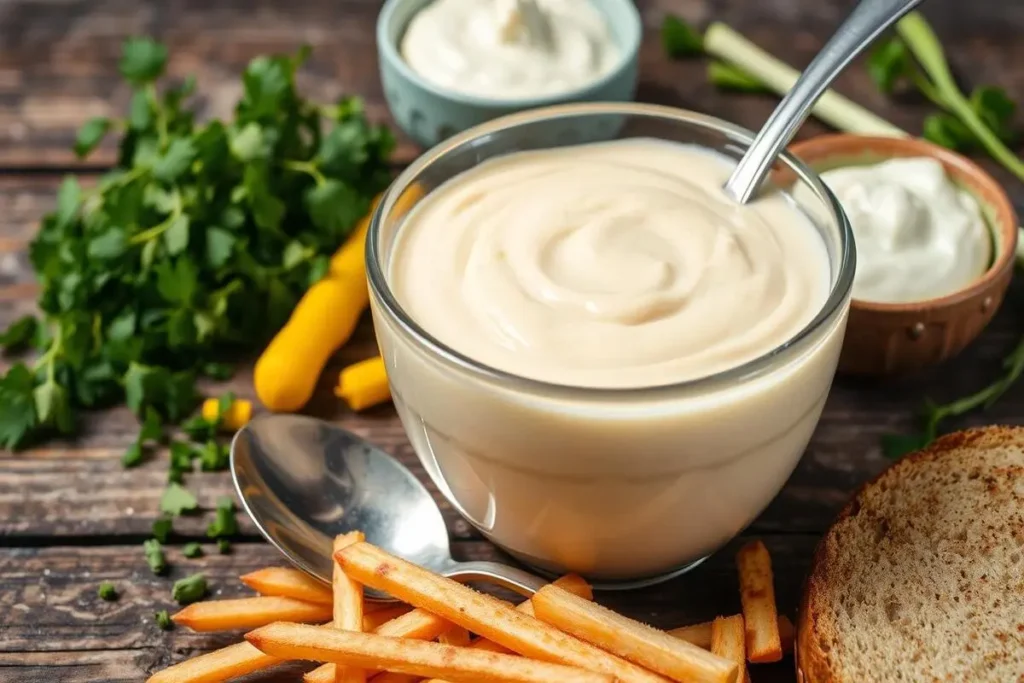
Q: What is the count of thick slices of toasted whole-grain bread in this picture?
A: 1